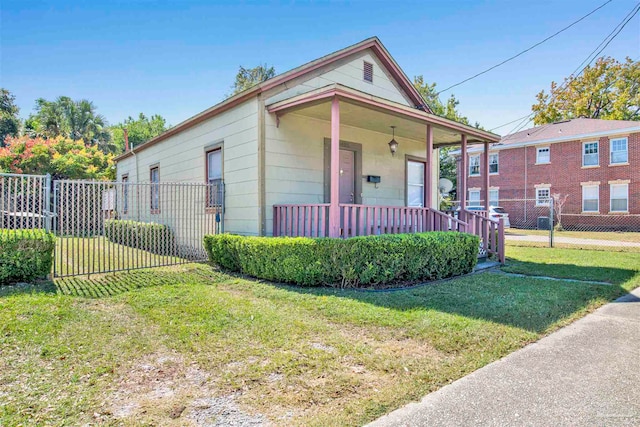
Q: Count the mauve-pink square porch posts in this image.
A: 4